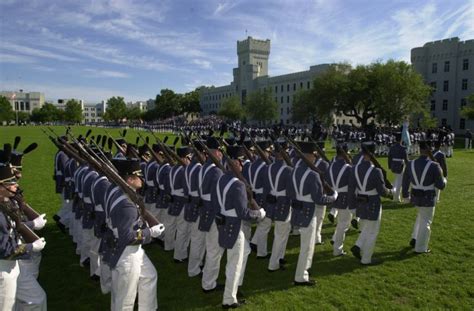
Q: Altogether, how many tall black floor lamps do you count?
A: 0